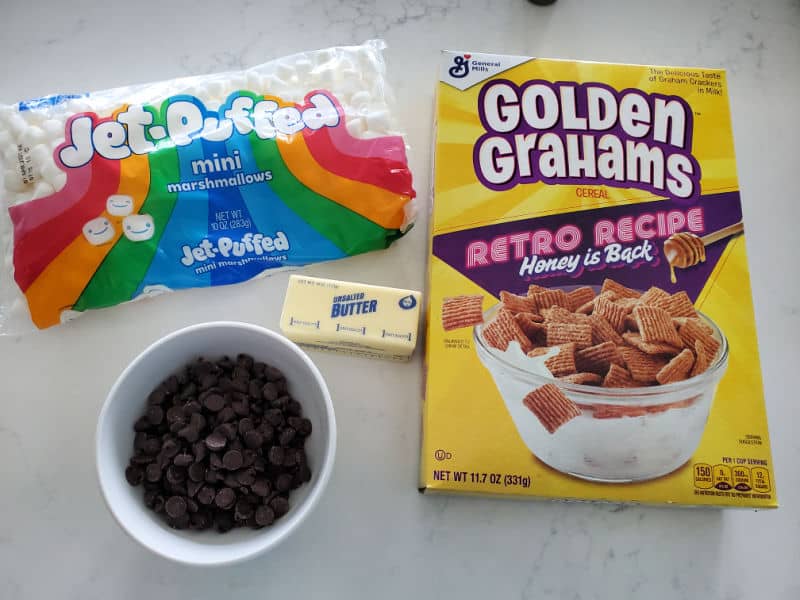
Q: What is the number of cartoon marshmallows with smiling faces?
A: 3